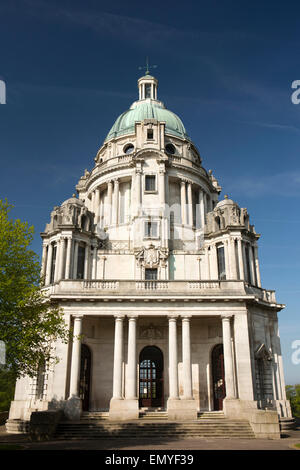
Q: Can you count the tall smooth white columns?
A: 6